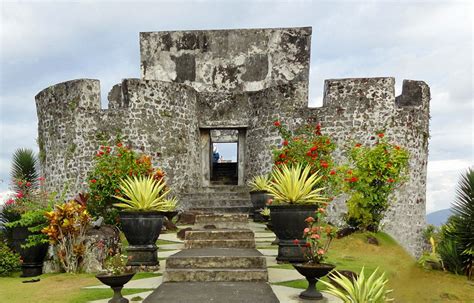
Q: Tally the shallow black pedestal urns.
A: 2